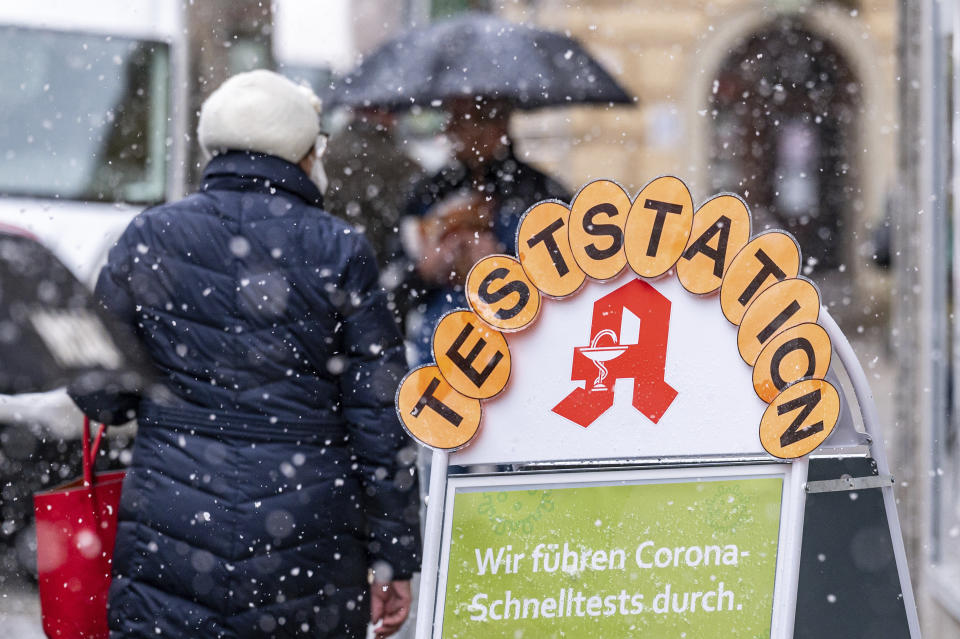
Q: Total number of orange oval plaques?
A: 11